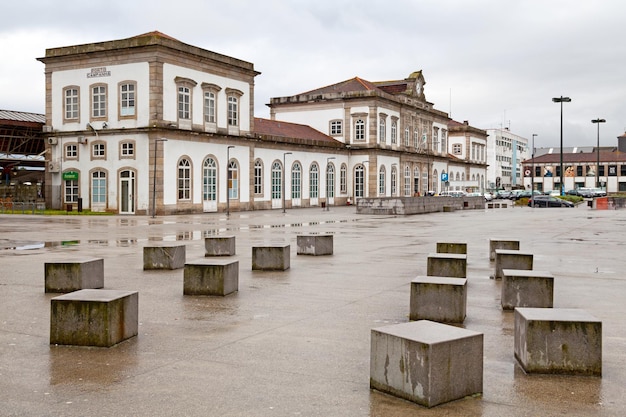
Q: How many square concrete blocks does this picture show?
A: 15